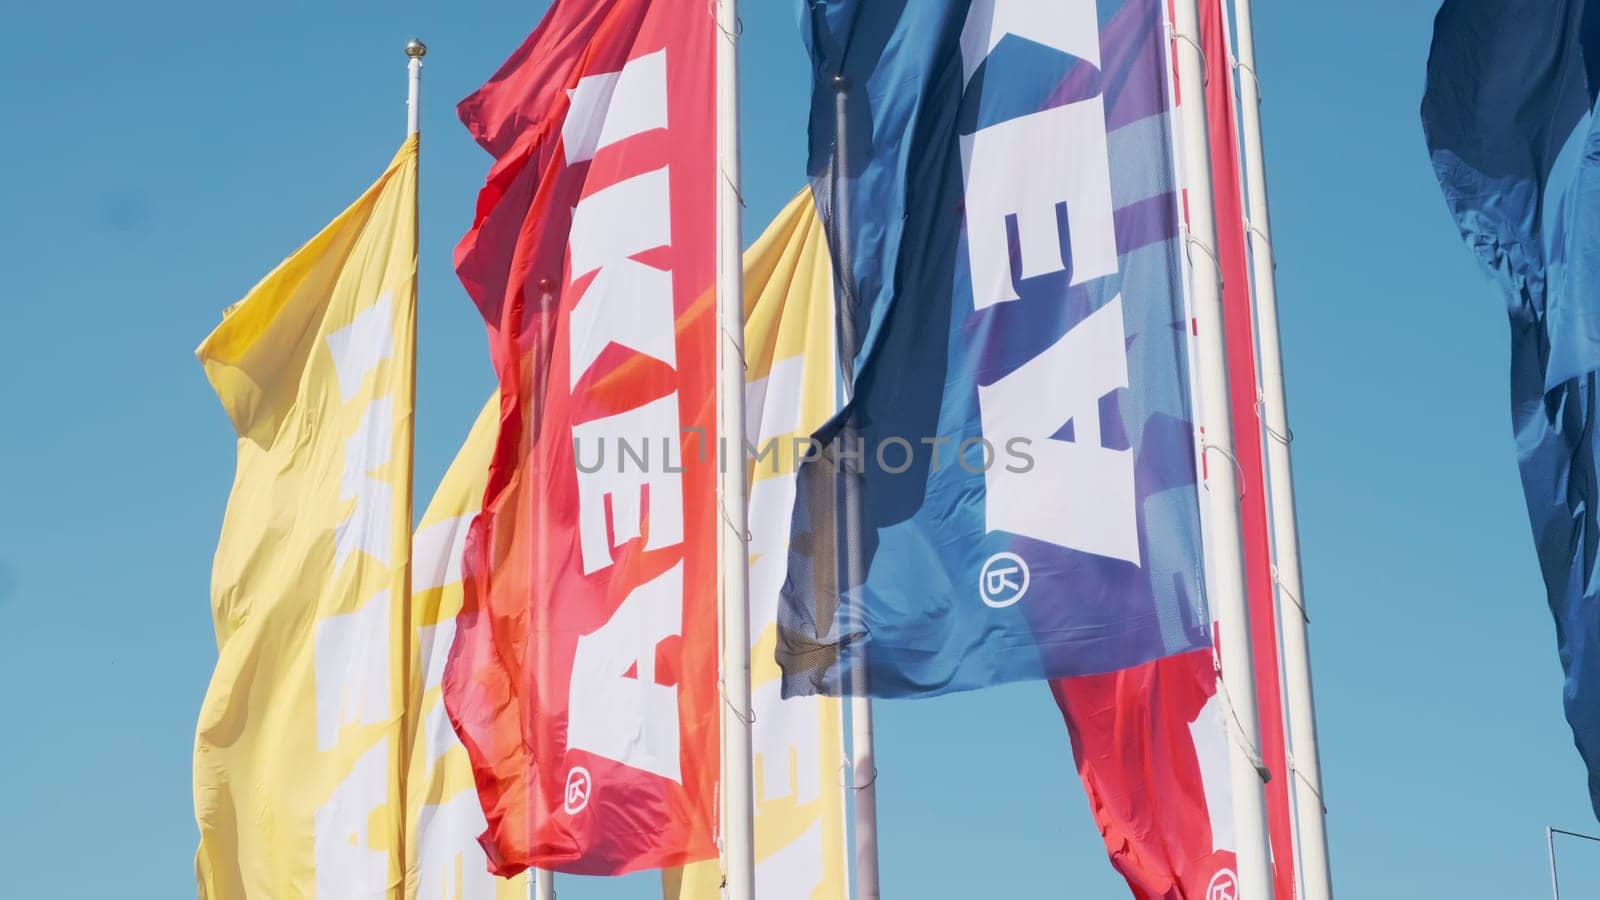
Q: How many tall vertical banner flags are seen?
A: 7